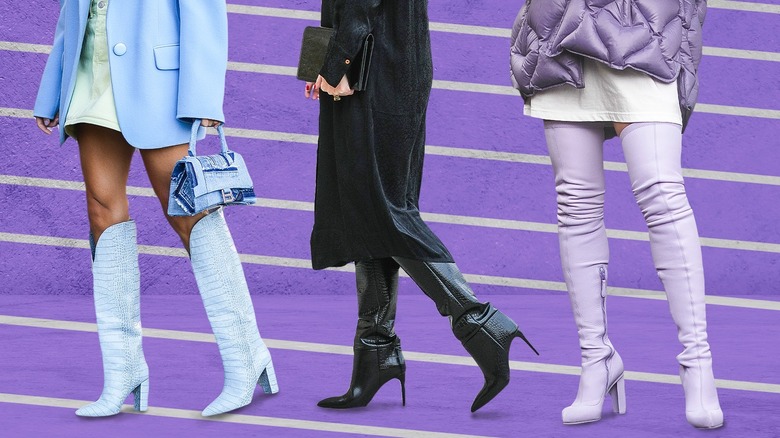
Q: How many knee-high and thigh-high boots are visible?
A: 6